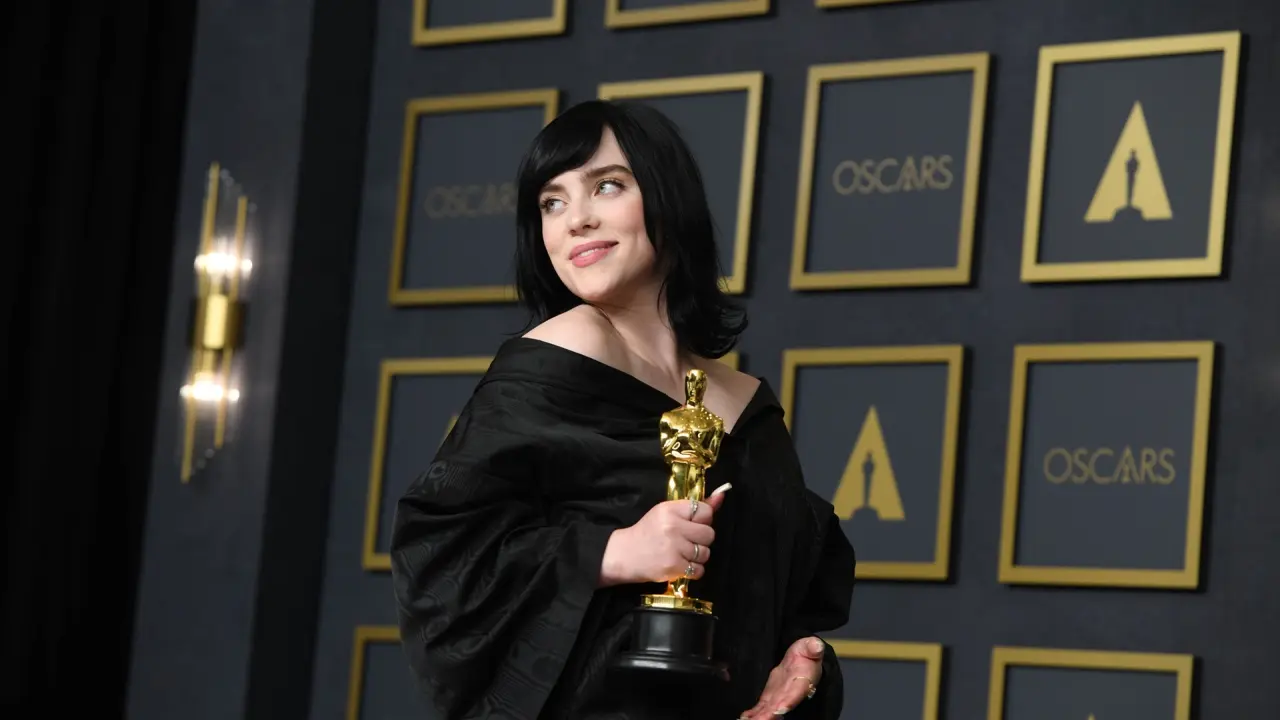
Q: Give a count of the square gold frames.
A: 14